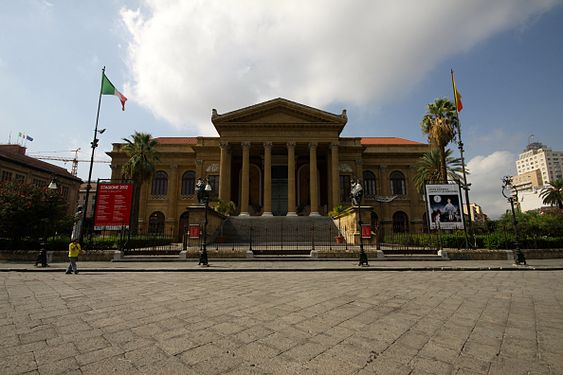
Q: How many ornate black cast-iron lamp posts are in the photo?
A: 4